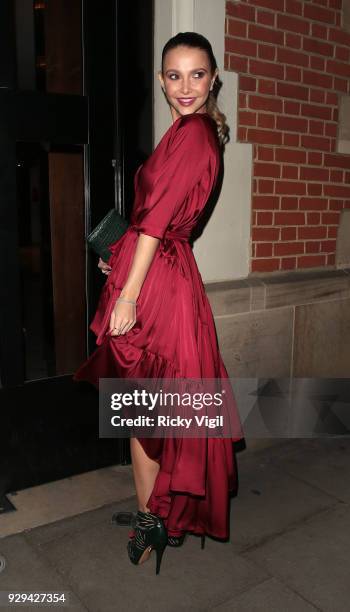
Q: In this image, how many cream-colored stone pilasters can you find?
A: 1